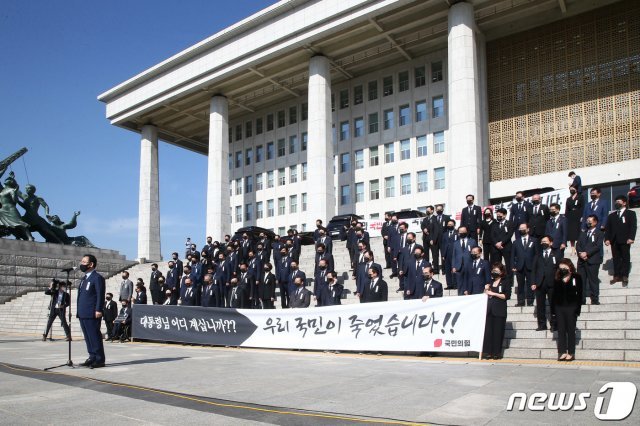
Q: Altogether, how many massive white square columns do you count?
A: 4